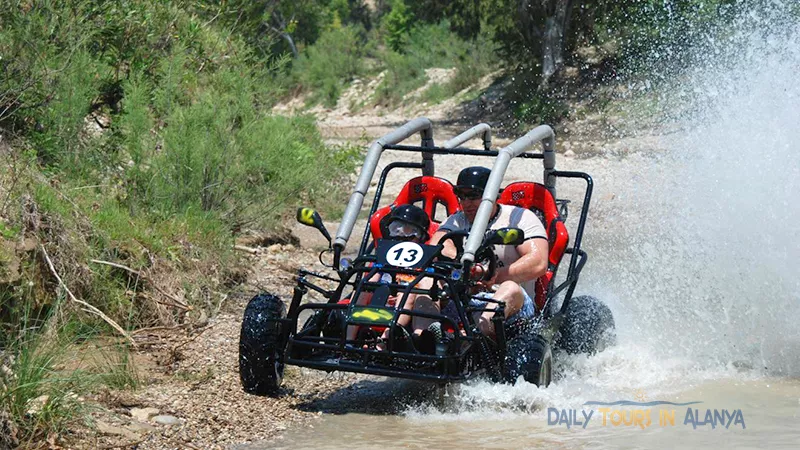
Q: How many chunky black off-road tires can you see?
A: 3